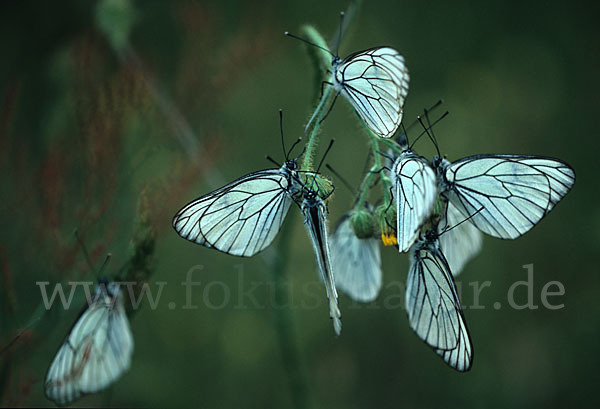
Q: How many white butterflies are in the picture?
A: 9